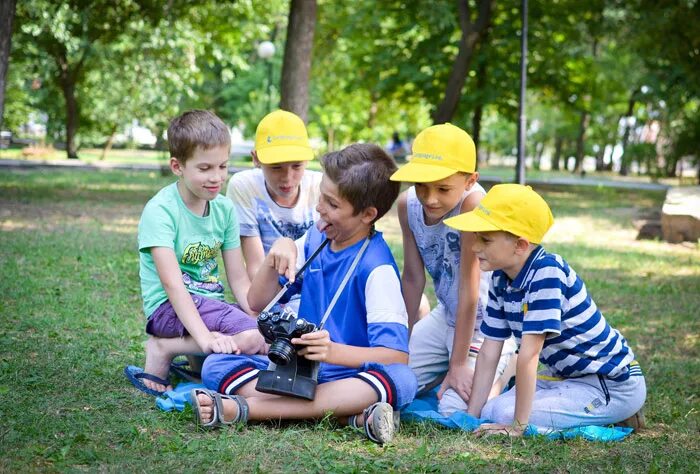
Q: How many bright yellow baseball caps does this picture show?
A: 3